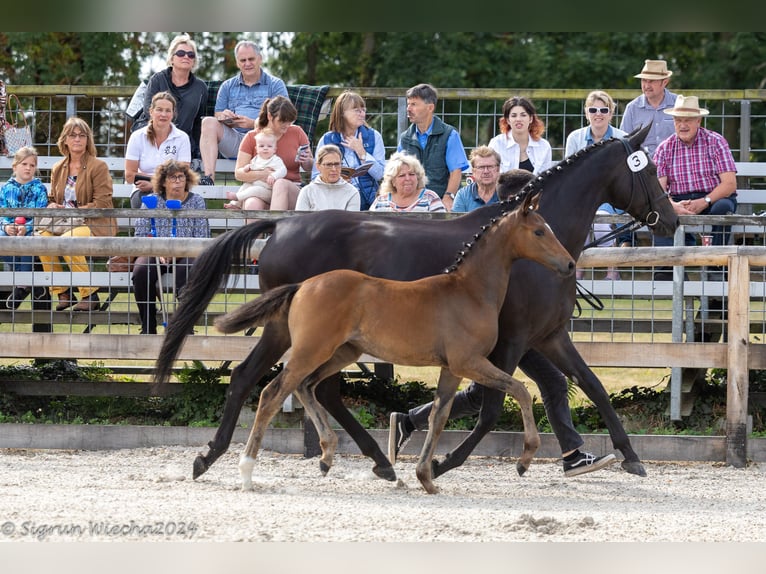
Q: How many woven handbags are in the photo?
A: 1